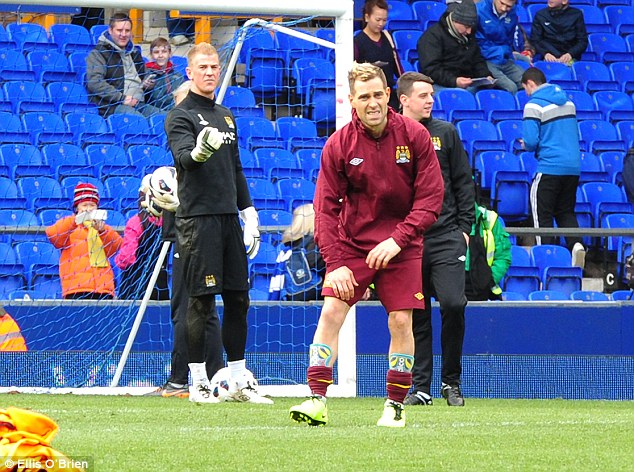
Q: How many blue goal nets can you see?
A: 1